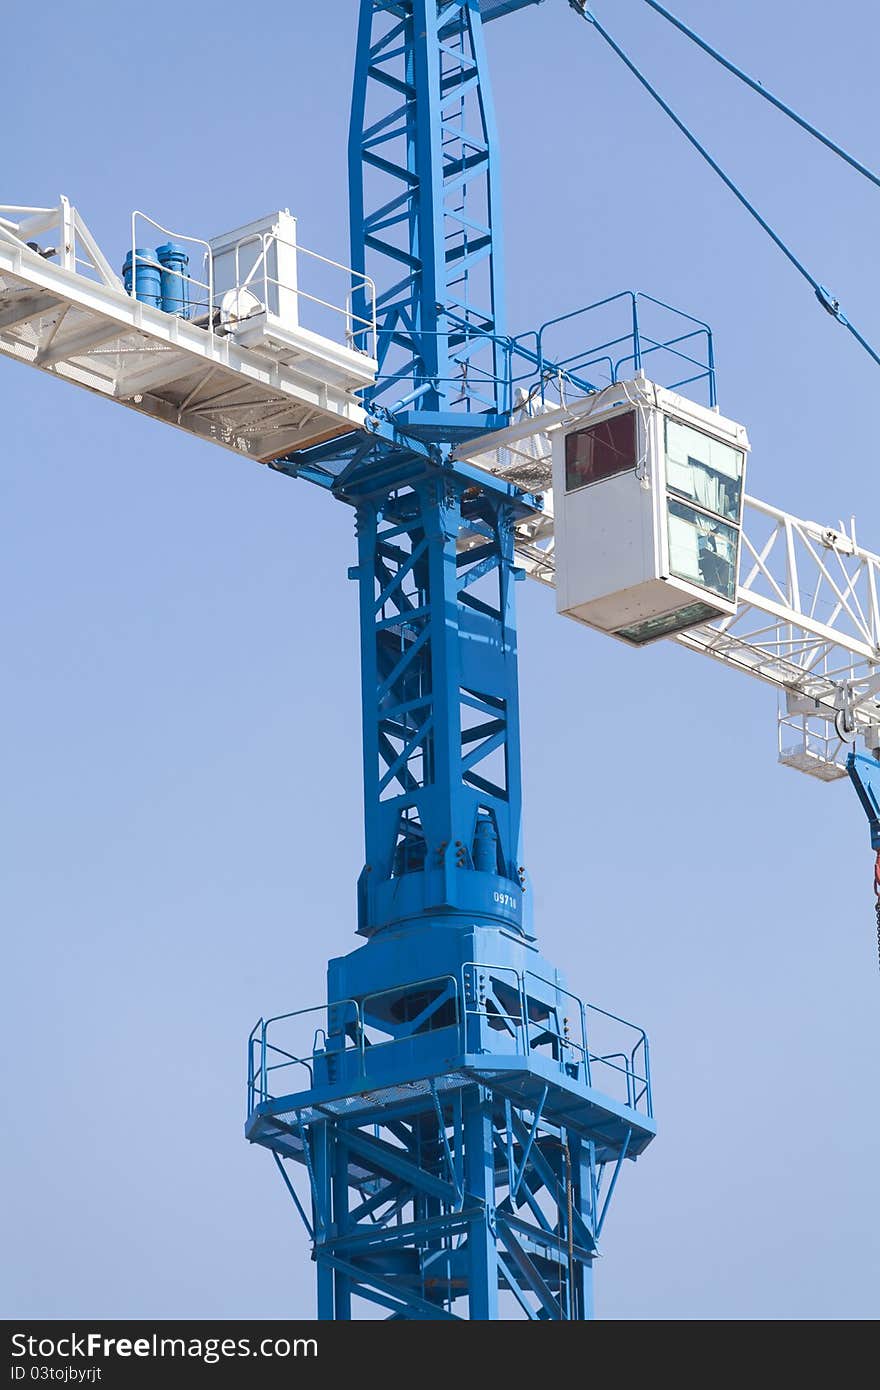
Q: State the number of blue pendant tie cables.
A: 2